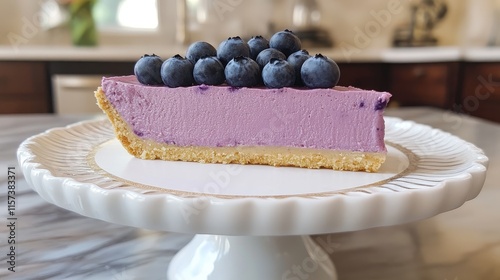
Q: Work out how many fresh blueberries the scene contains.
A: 12